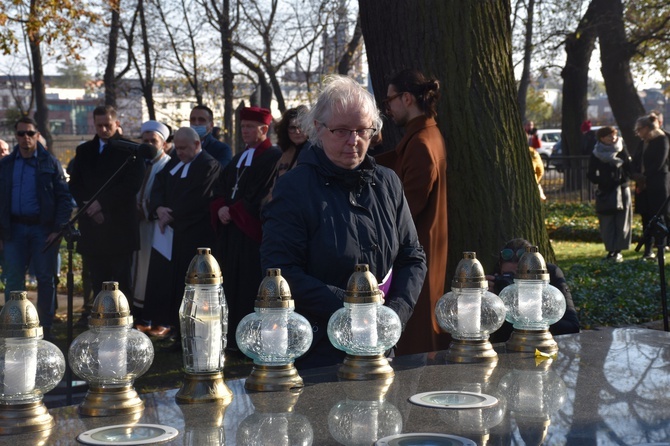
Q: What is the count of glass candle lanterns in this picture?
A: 7